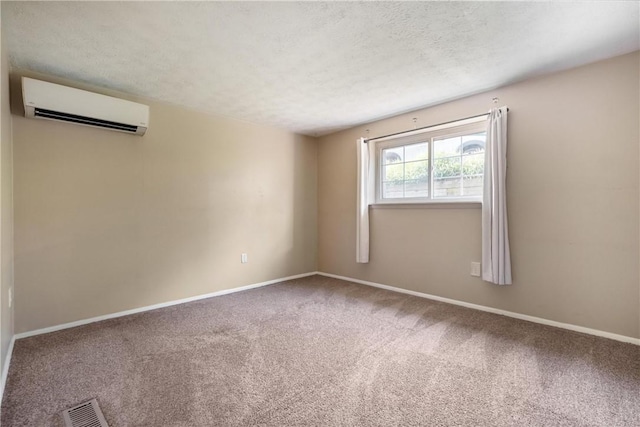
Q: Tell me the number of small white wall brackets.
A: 3